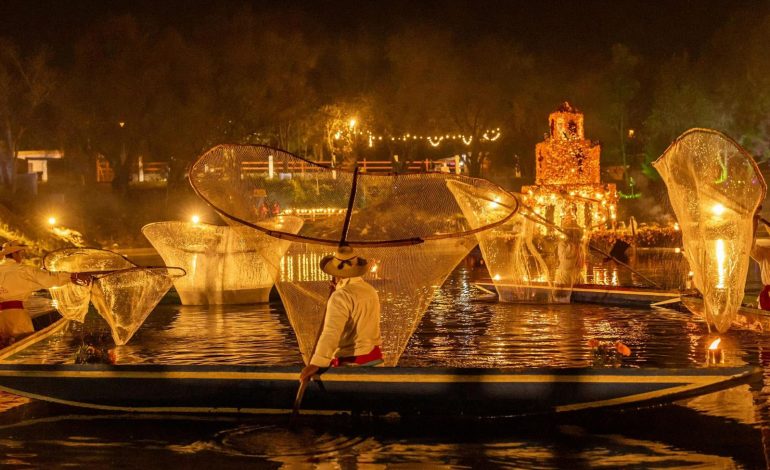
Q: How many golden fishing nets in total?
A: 5